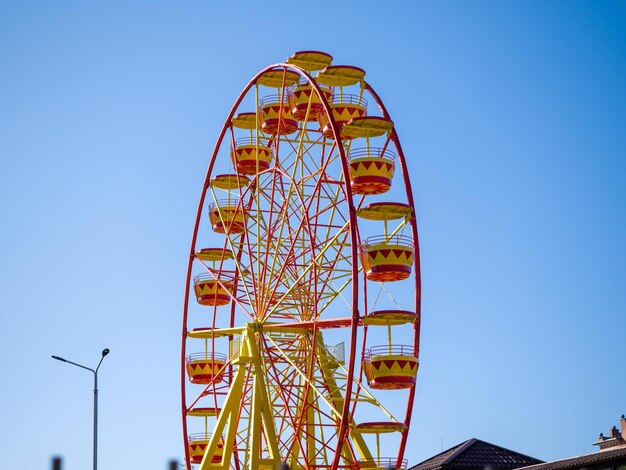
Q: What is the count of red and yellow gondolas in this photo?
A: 12